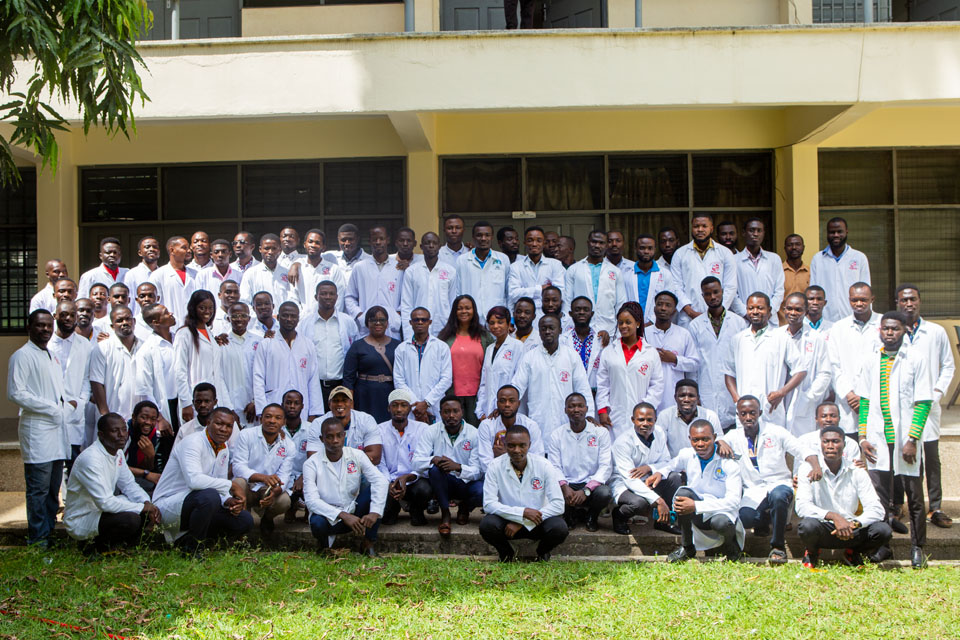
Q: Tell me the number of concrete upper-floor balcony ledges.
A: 1